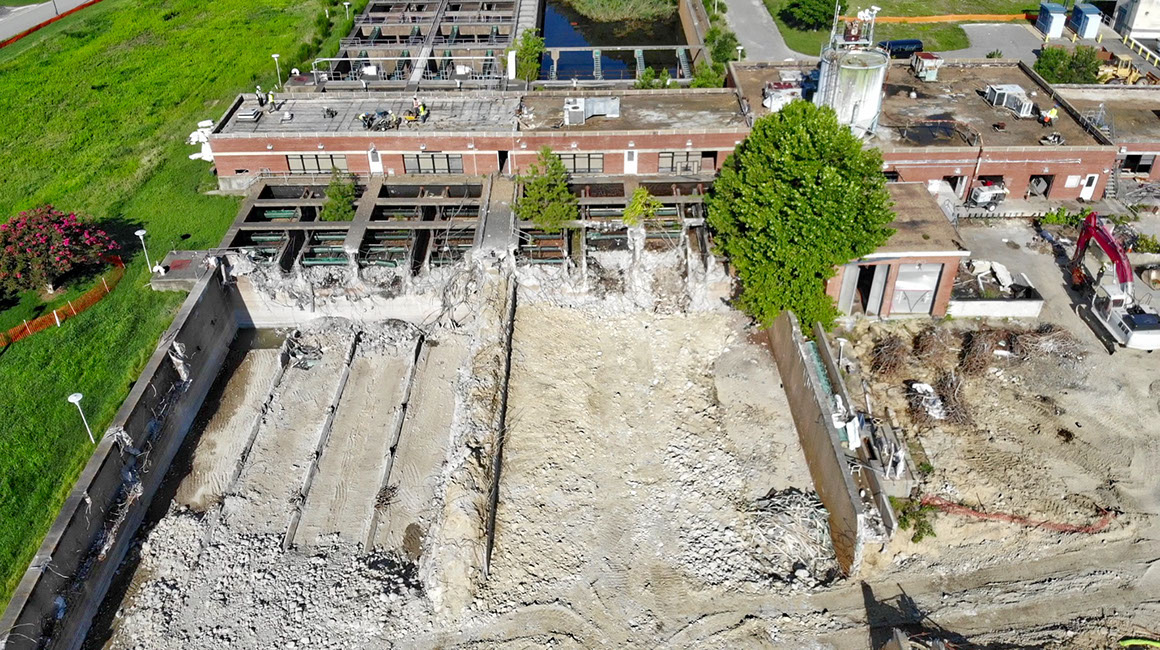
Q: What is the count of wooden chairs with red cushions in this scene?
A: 0